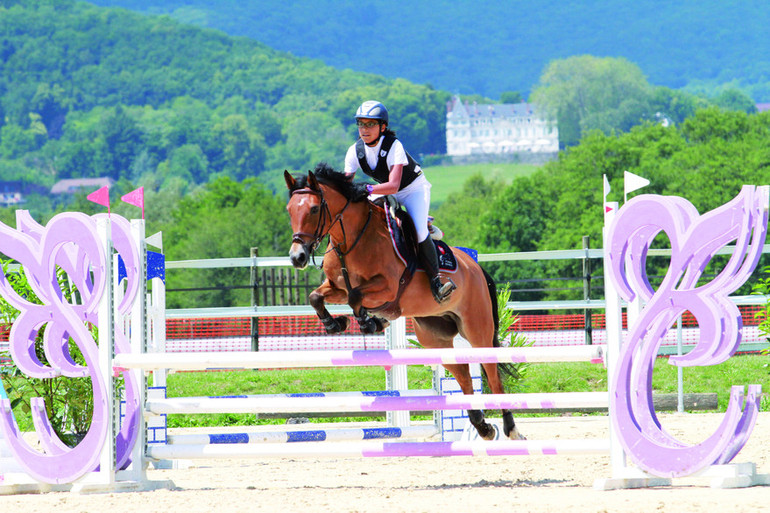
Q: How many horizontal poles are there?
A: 5